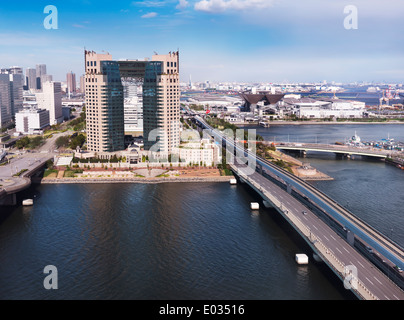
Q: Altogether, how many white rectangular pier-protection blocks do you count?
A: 4